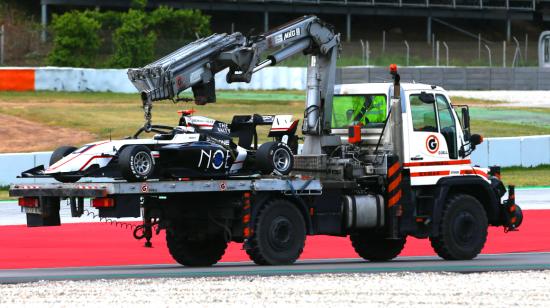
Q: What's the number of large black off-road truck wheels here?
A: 4